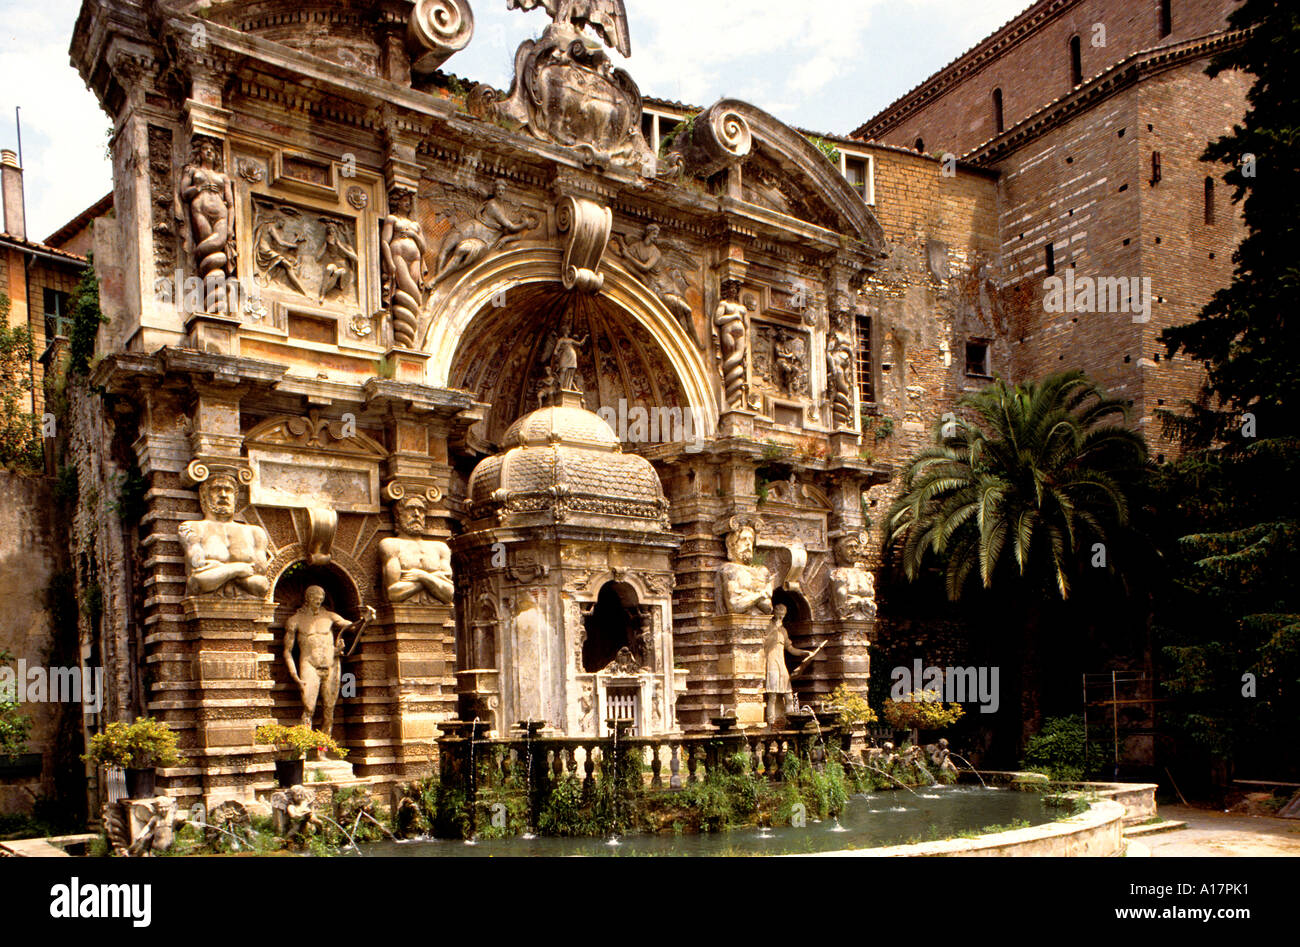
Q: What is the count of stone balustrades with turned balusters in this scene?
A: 1